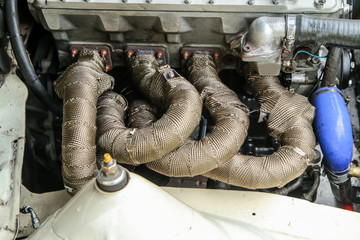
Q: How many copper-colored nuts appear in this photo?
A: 7